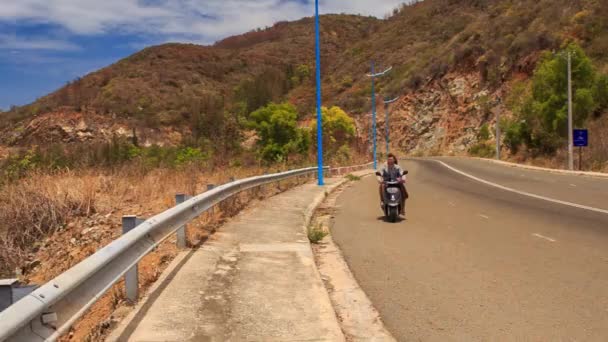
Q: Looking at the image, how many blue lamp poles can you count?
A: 3